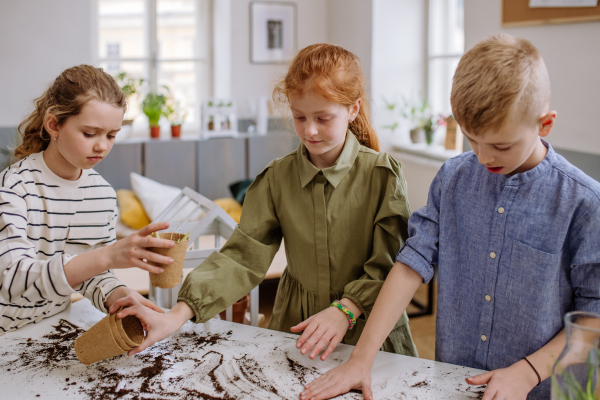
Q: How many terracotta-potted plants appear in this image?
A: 2